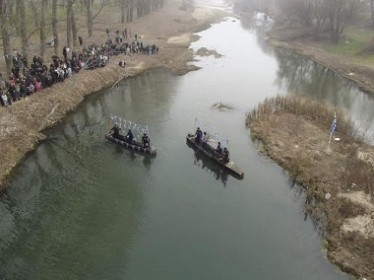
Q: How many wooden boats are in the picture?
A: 2